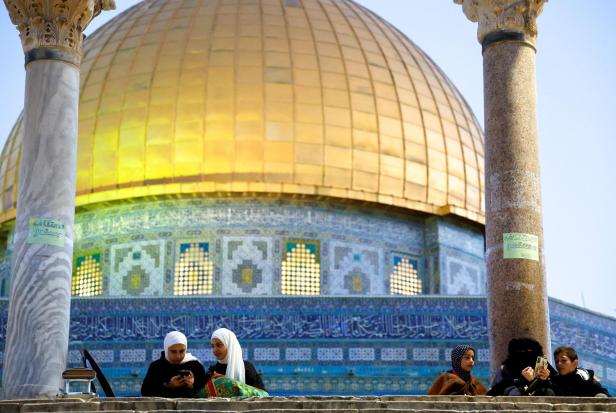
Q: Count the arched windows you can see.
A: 4